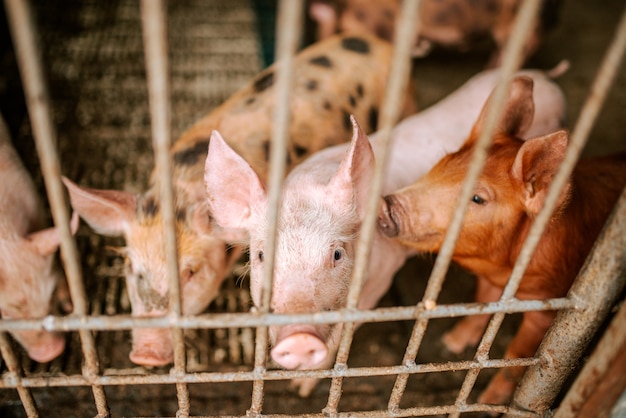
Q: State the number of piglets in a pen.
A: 5